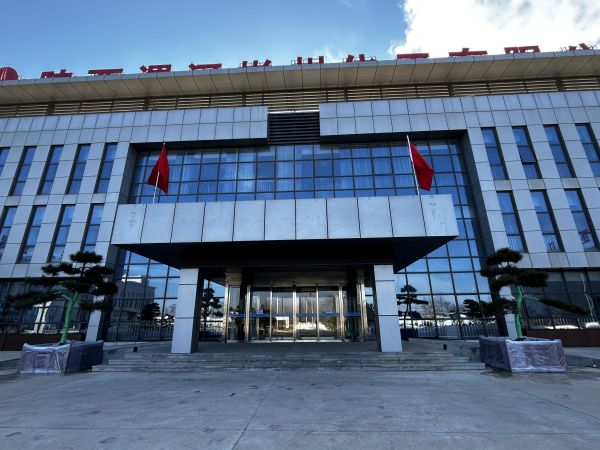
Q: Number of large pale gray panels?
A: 11